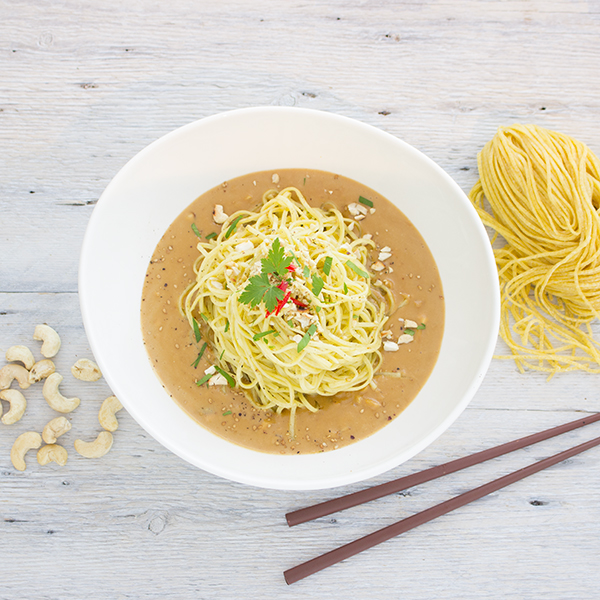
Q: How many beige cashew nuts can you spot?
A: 12